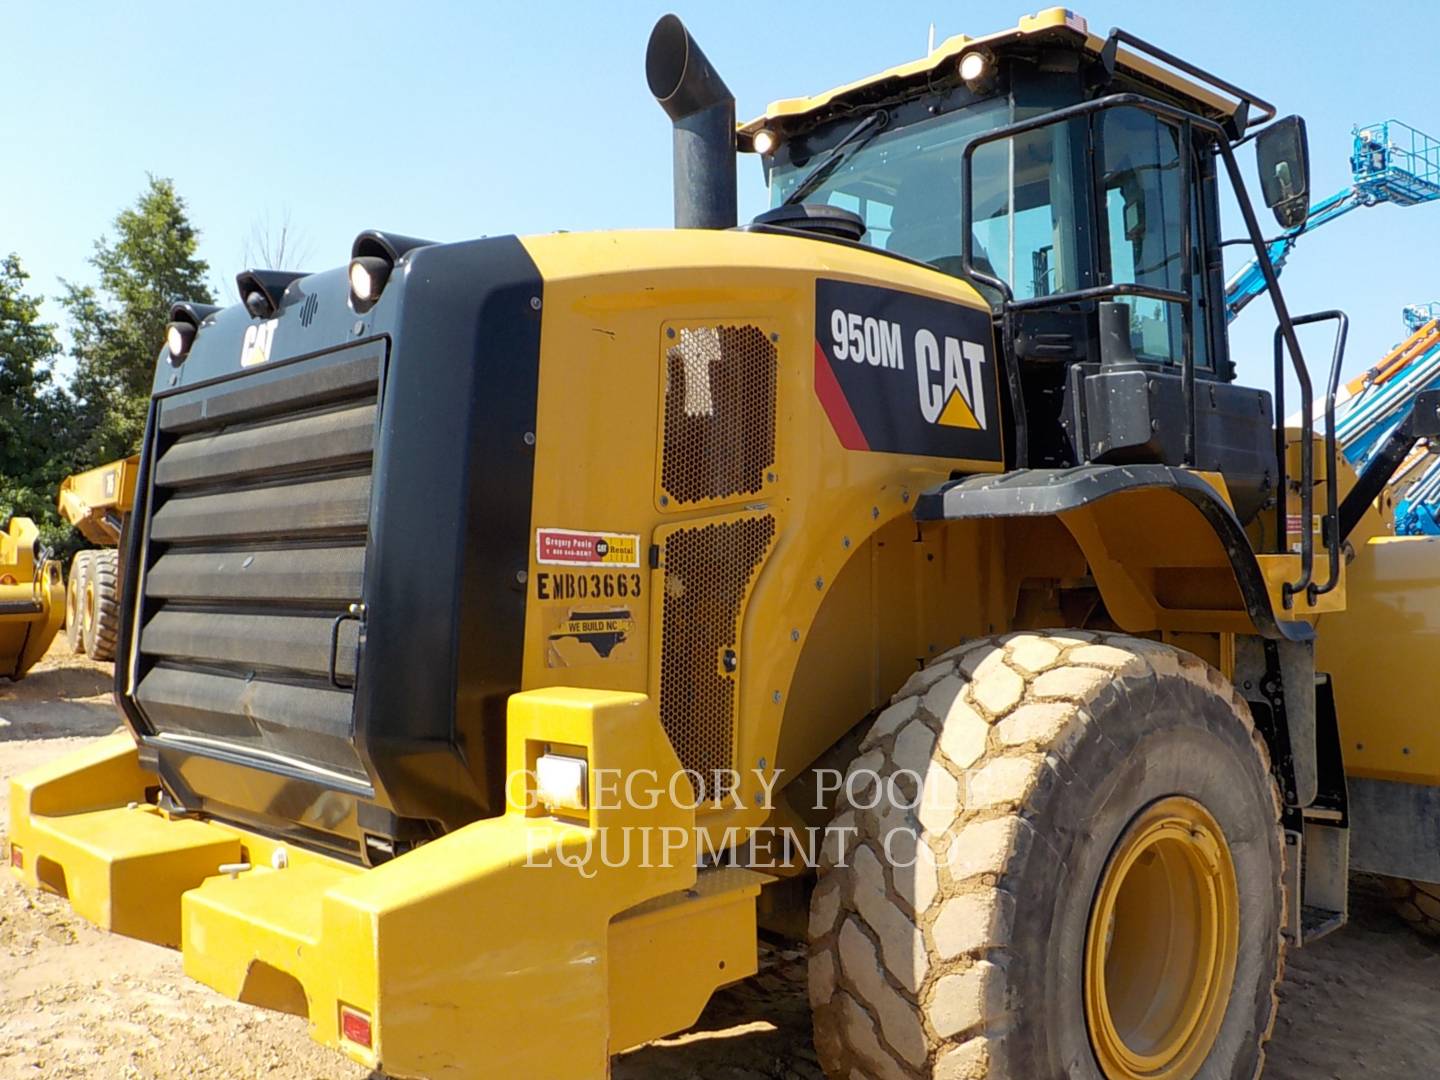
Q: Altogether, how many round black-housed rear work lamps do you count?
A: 4